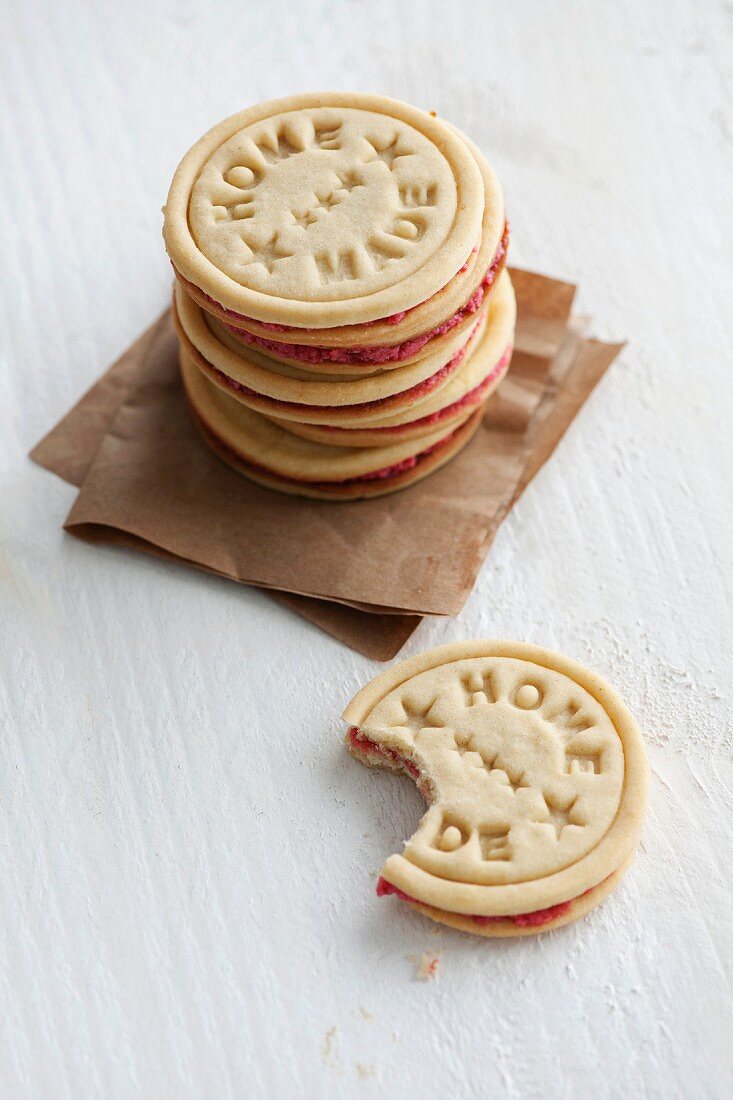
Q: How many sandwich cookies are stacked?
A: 5